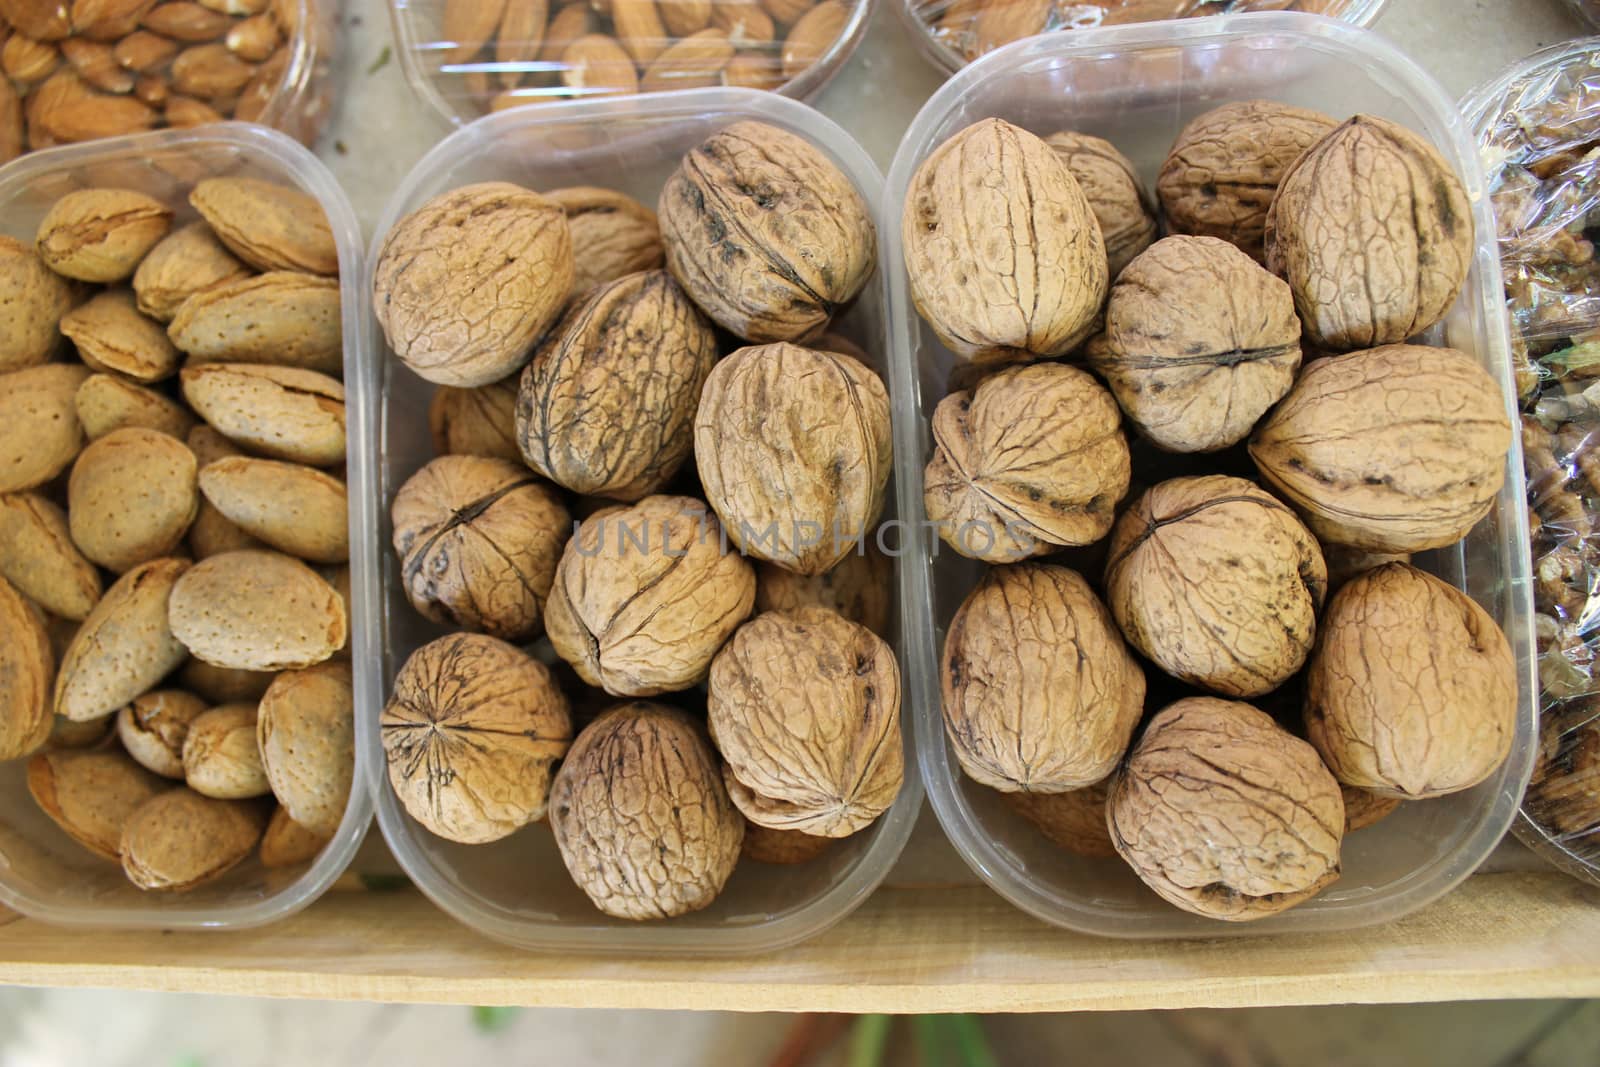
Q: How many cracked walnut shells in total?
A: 0